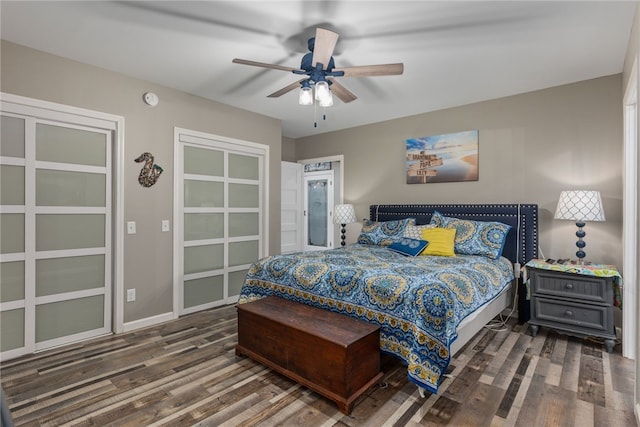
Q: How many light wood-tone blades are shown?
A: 5